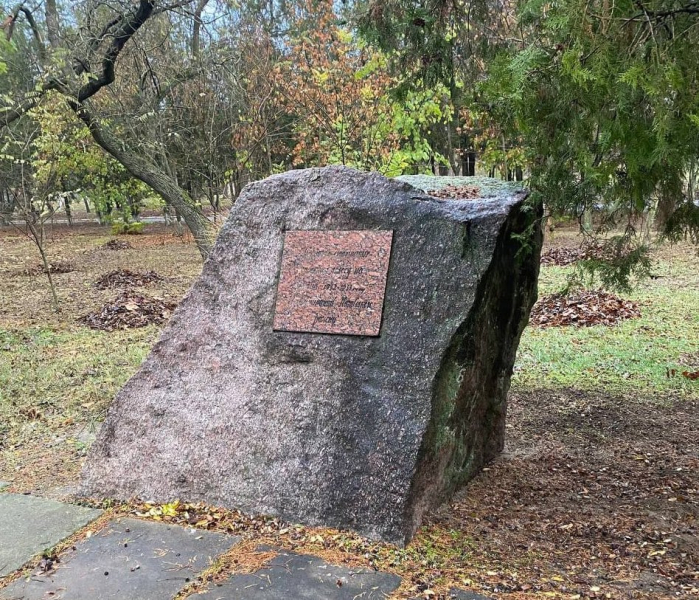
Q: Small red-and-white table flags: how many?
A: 0